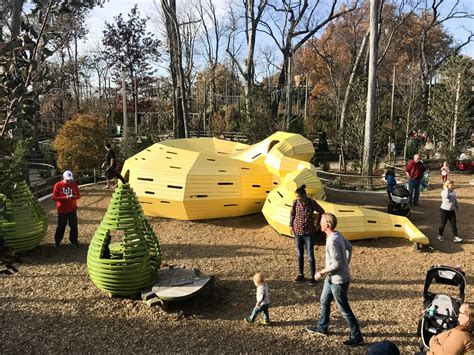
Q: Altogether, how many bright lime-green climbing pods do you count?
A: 2